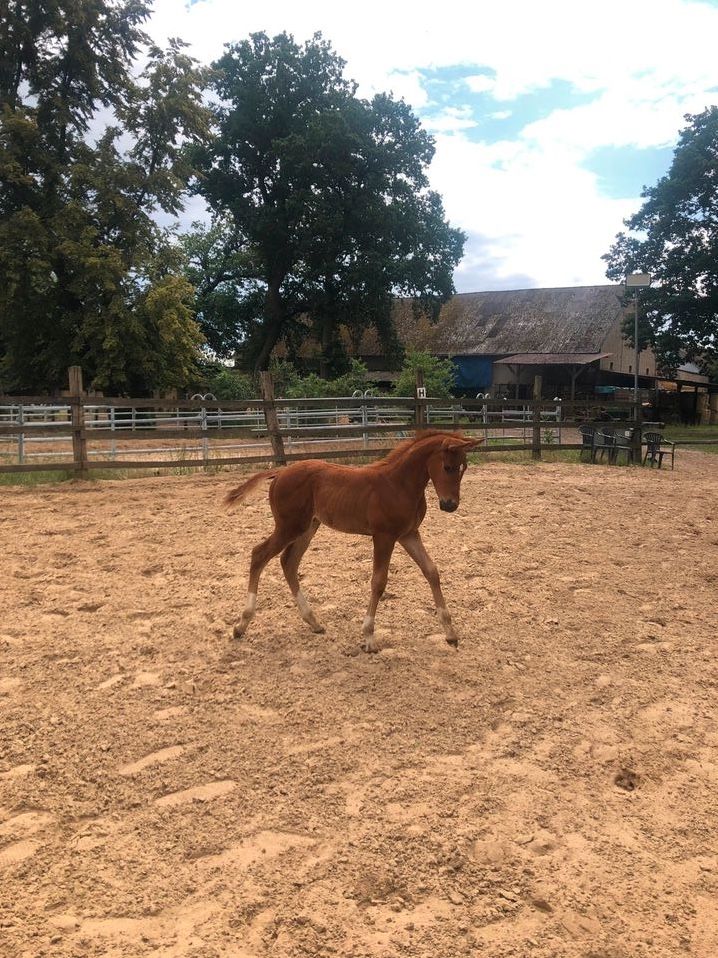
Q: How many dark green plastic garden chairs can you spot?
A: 3